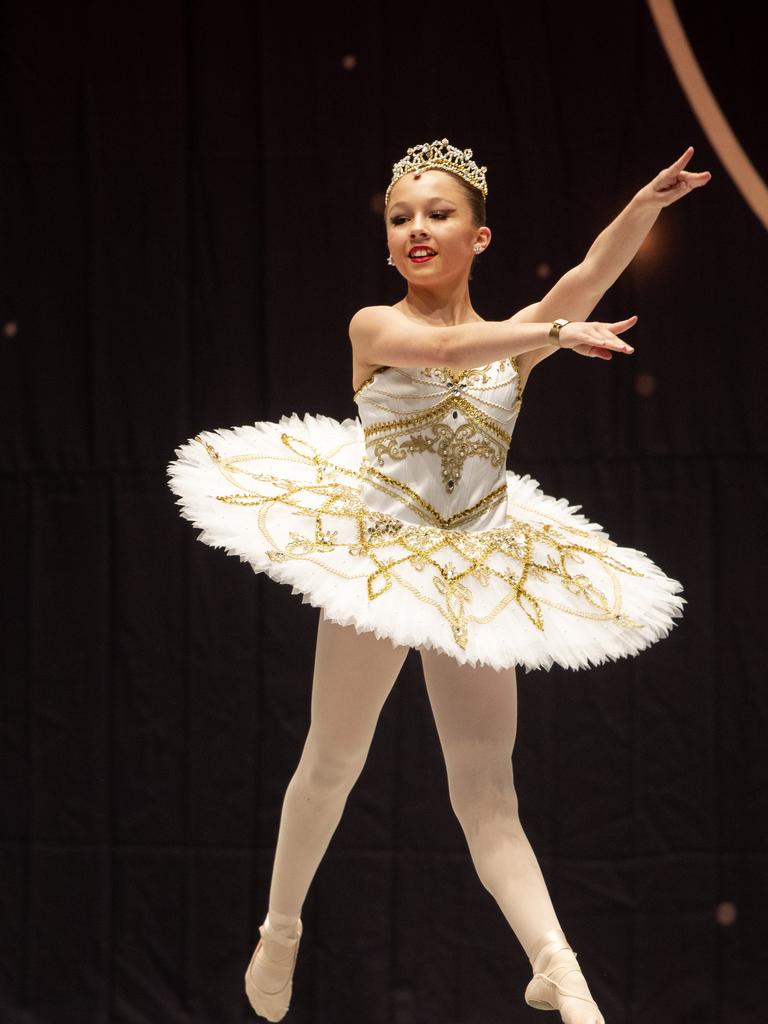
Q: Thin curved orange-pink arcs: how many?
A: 1